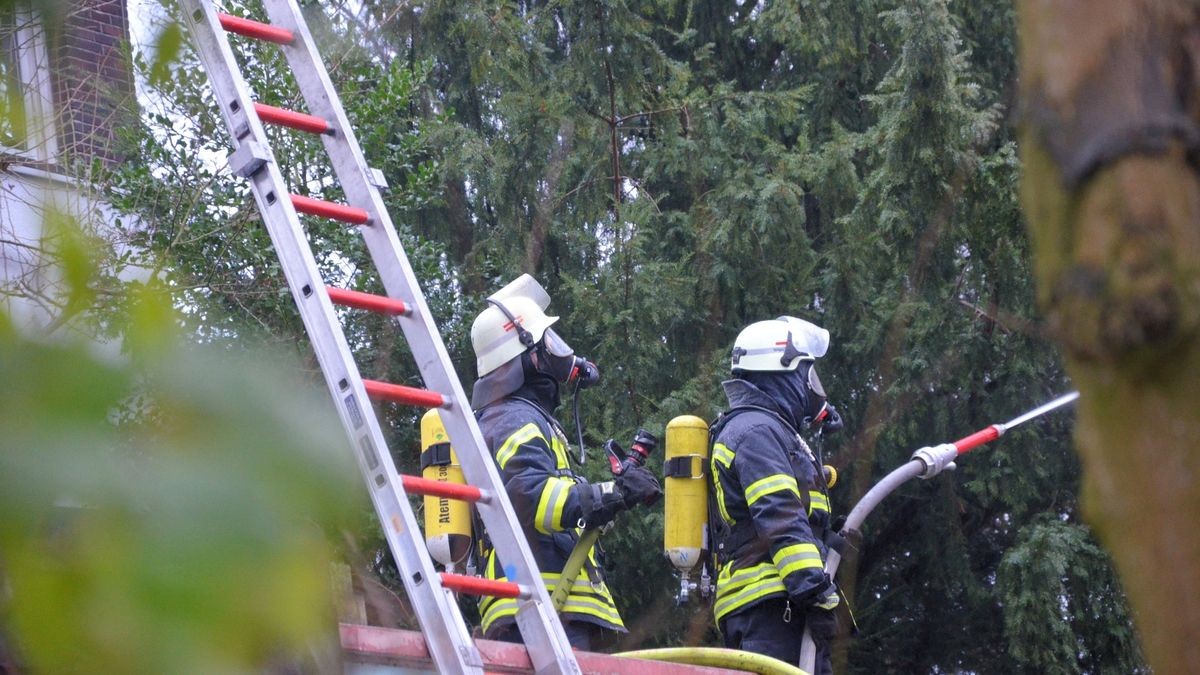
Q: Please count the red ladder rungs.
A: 7